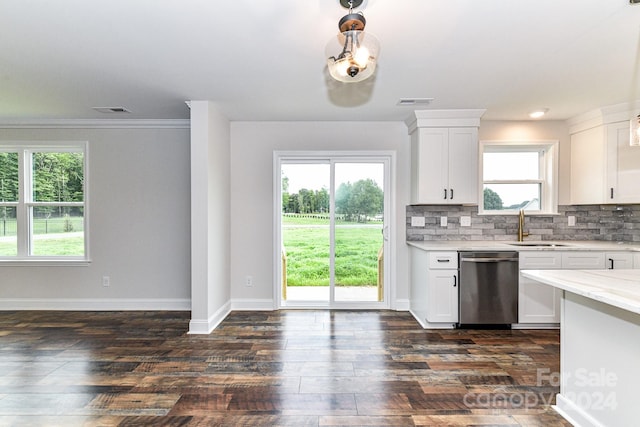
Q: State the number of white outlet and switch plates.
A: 6